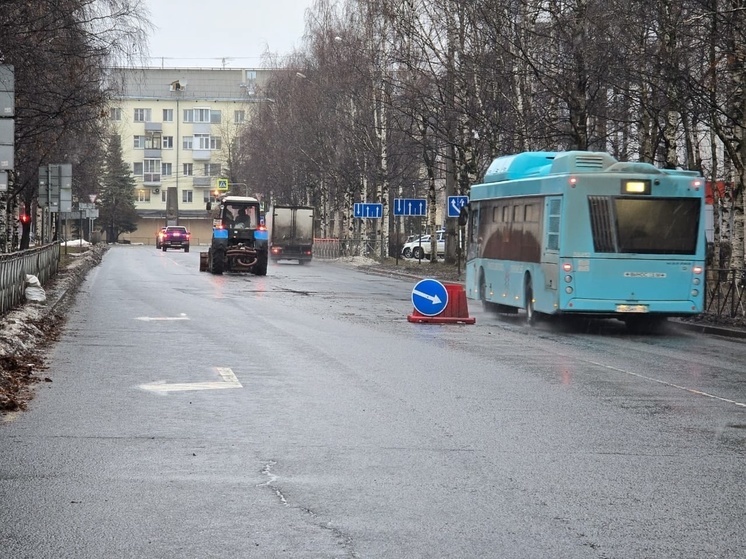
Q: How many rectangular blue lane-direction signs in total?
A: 3